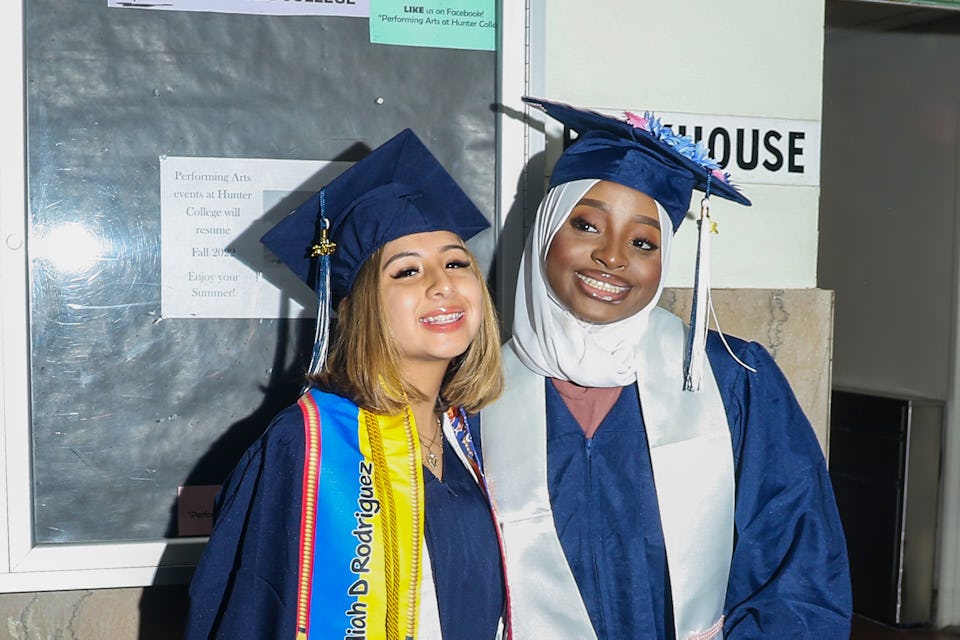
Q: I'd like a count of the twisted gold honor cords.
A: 2